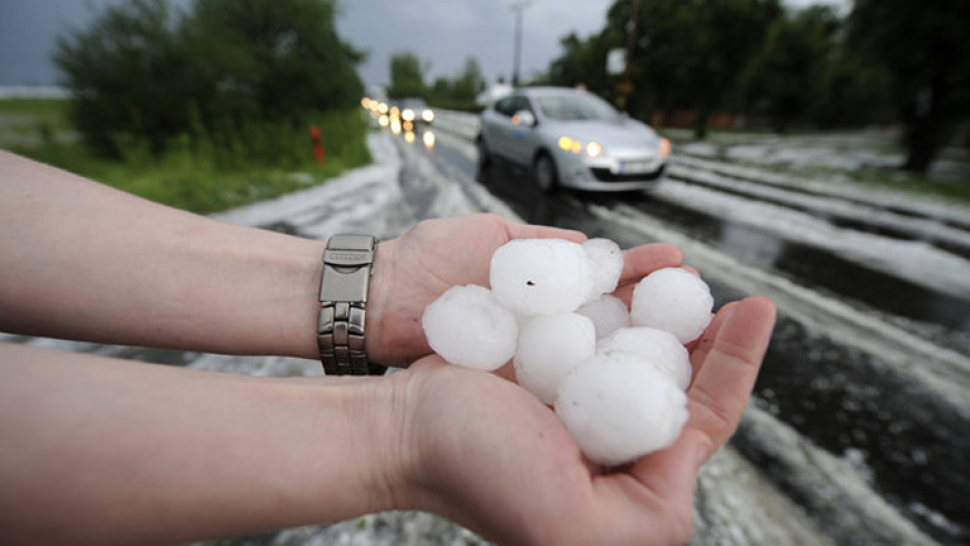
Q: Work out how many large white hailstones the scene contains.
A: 8